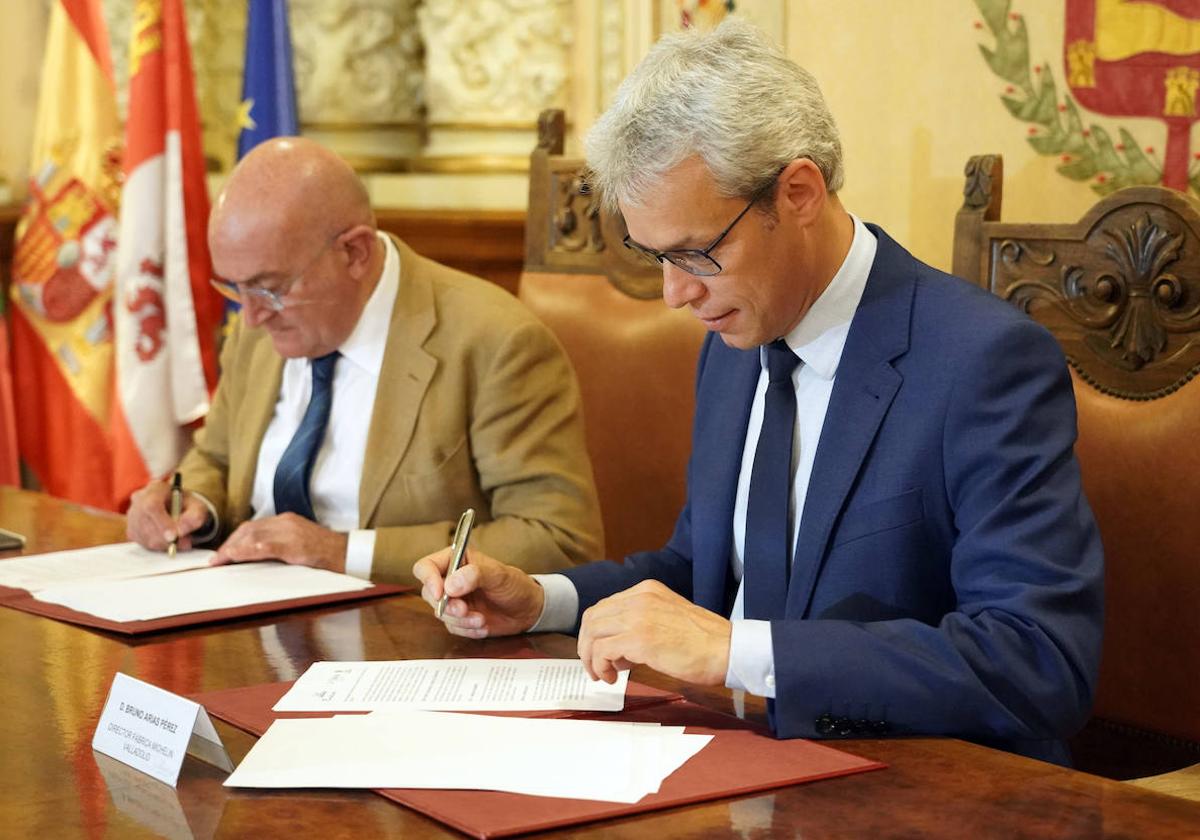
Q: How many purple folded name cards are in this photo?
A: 0